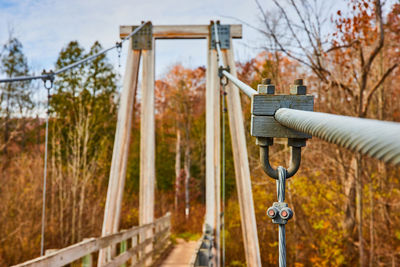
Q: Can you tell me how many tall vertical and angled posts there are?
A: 4